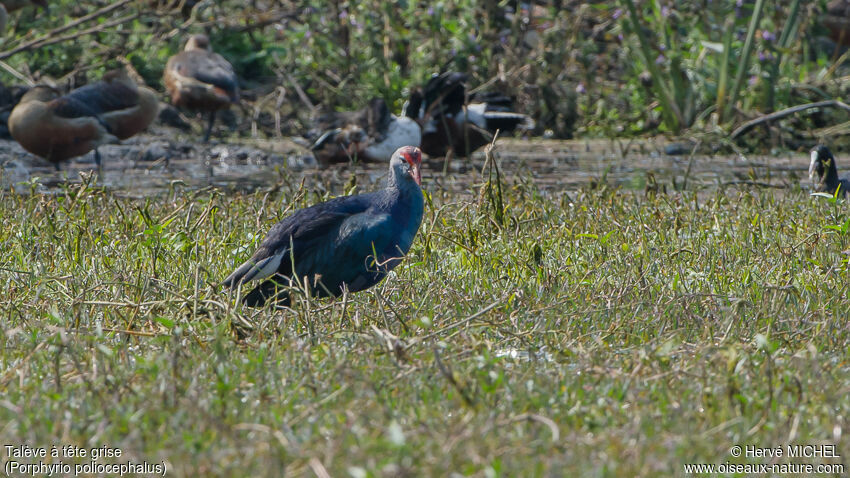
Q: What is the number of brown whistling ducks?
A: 3